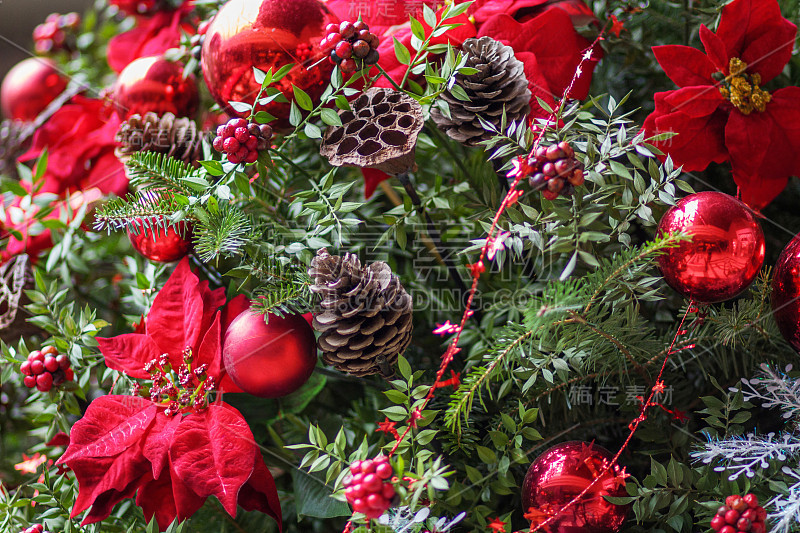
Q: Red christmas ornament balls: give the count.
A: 8